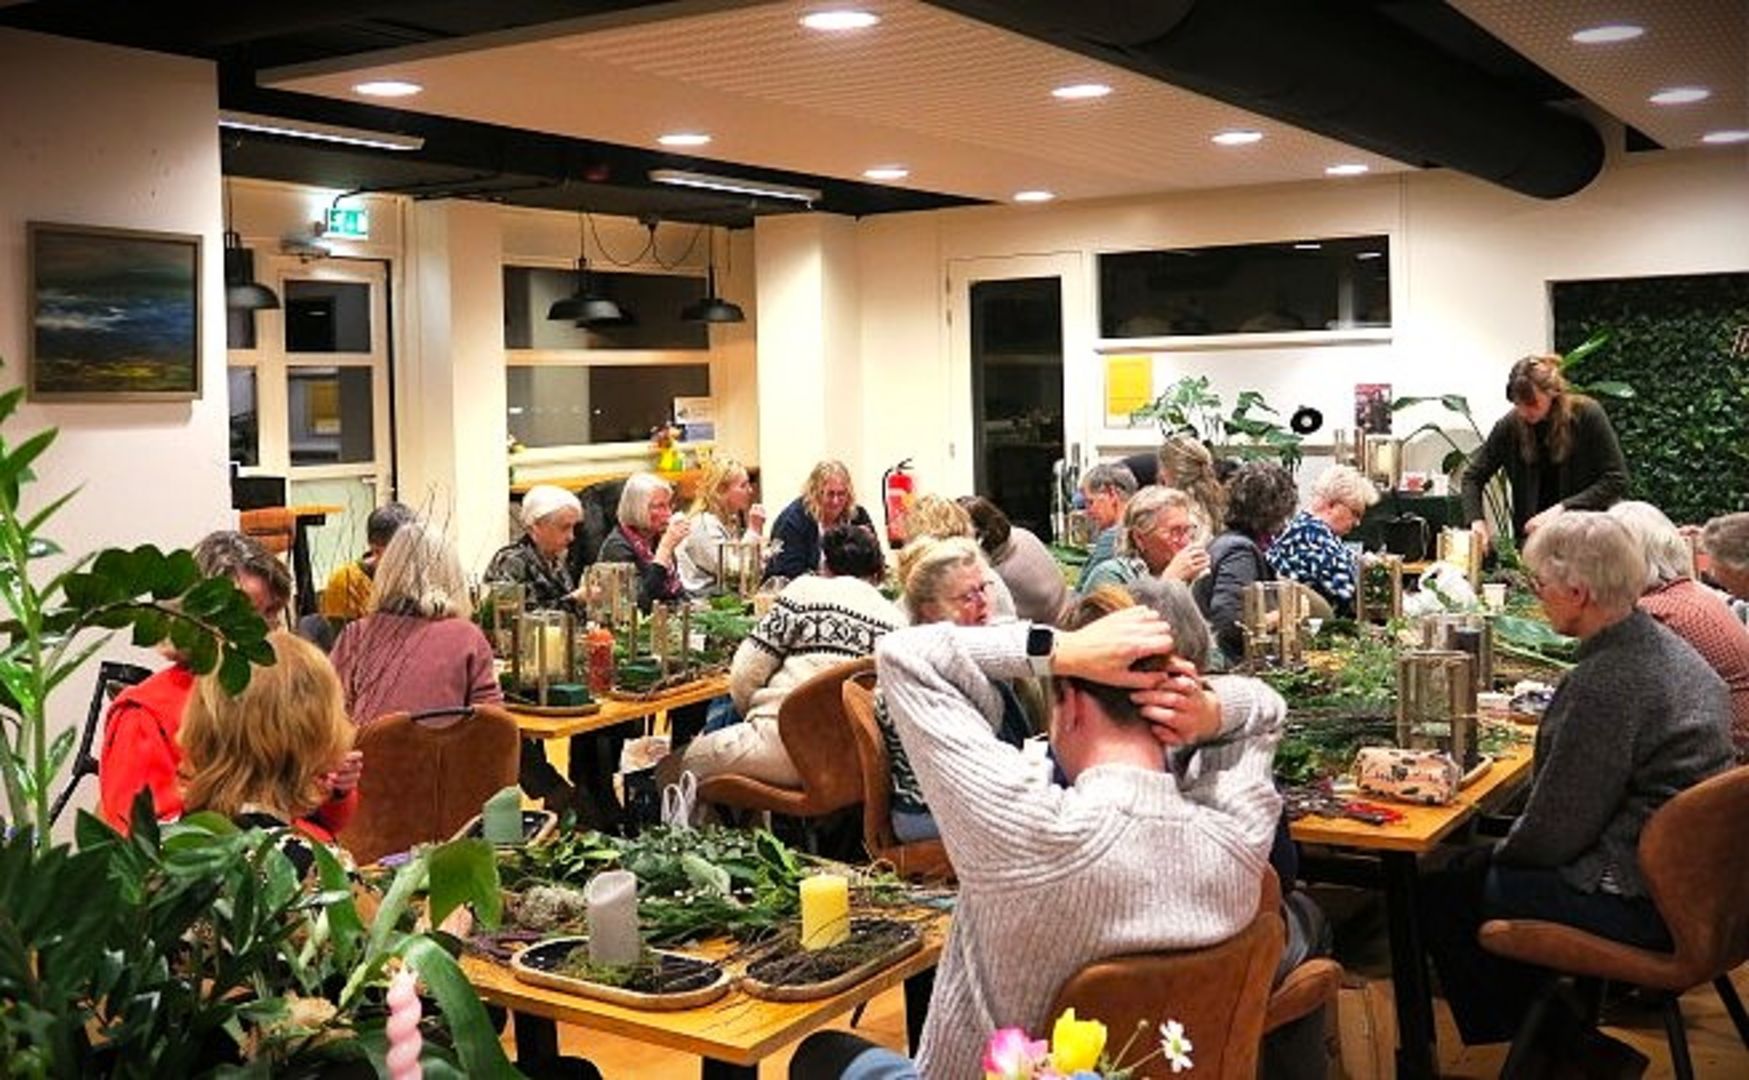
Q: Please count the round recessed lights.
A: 11